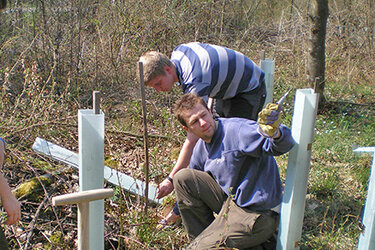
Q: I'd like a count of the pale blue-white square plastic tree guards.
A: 5